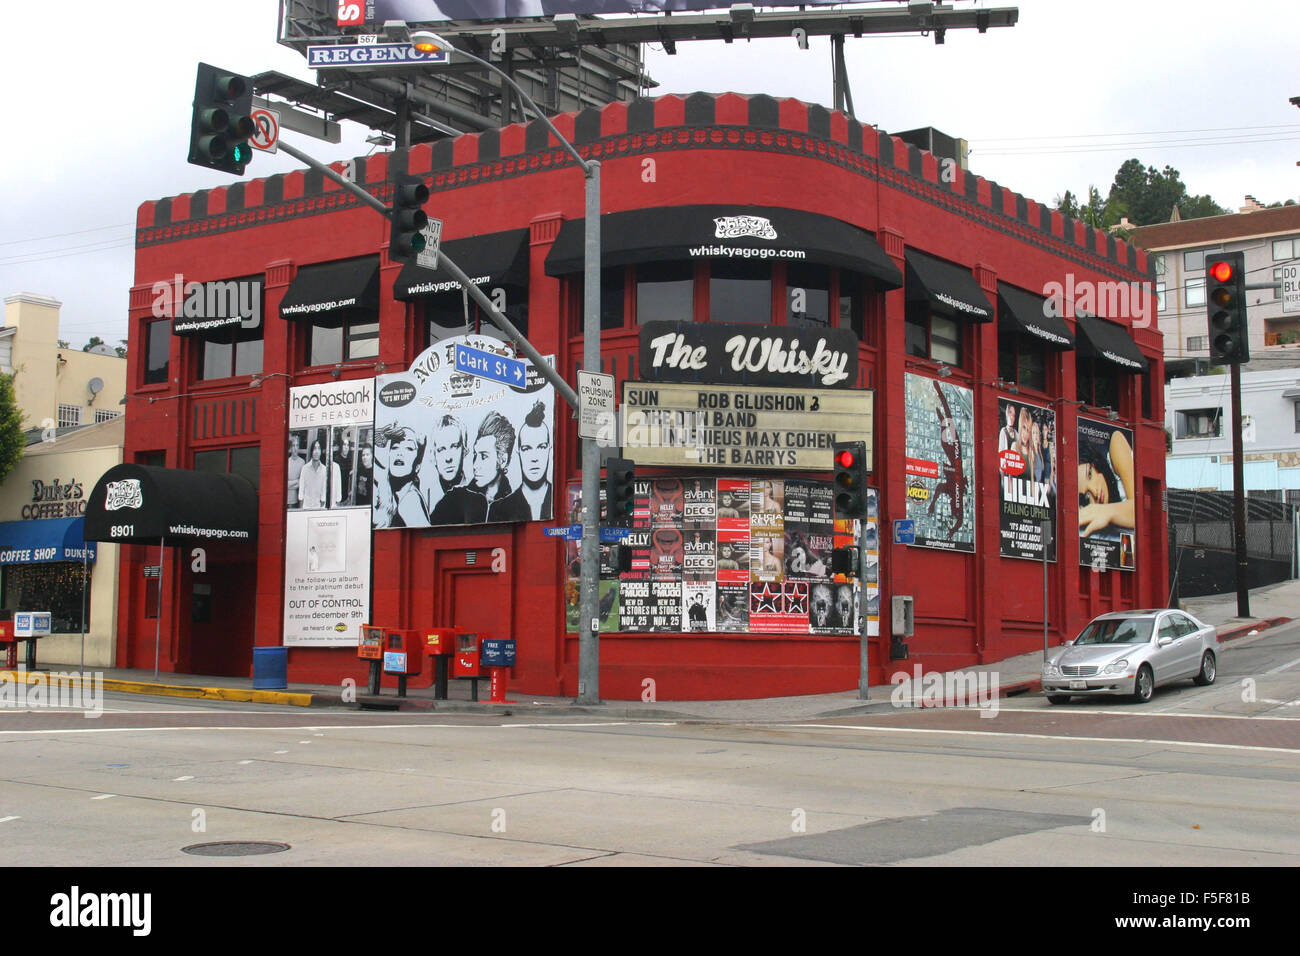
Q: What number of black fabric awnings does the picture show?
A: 8